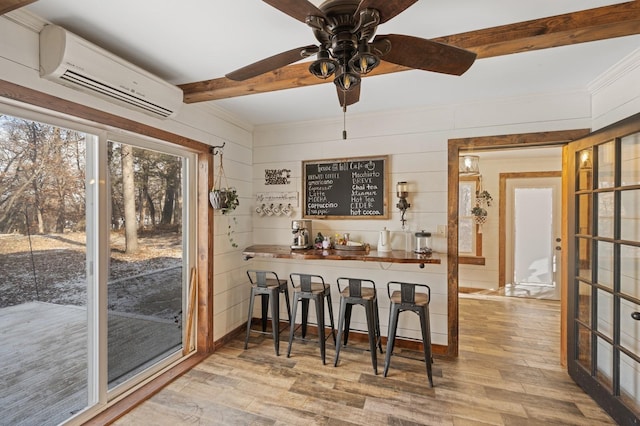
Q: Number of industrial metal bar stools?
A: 4